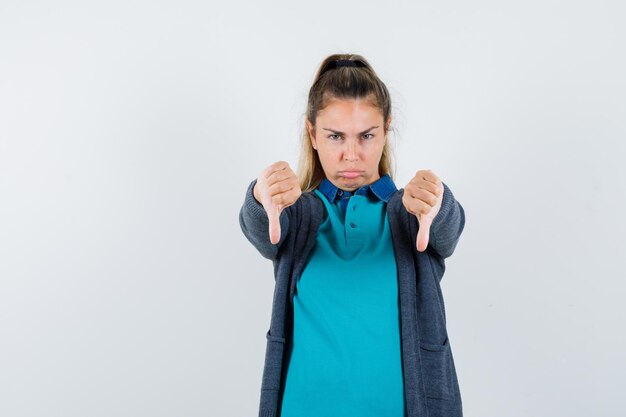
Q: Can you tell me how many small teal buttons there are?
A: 2